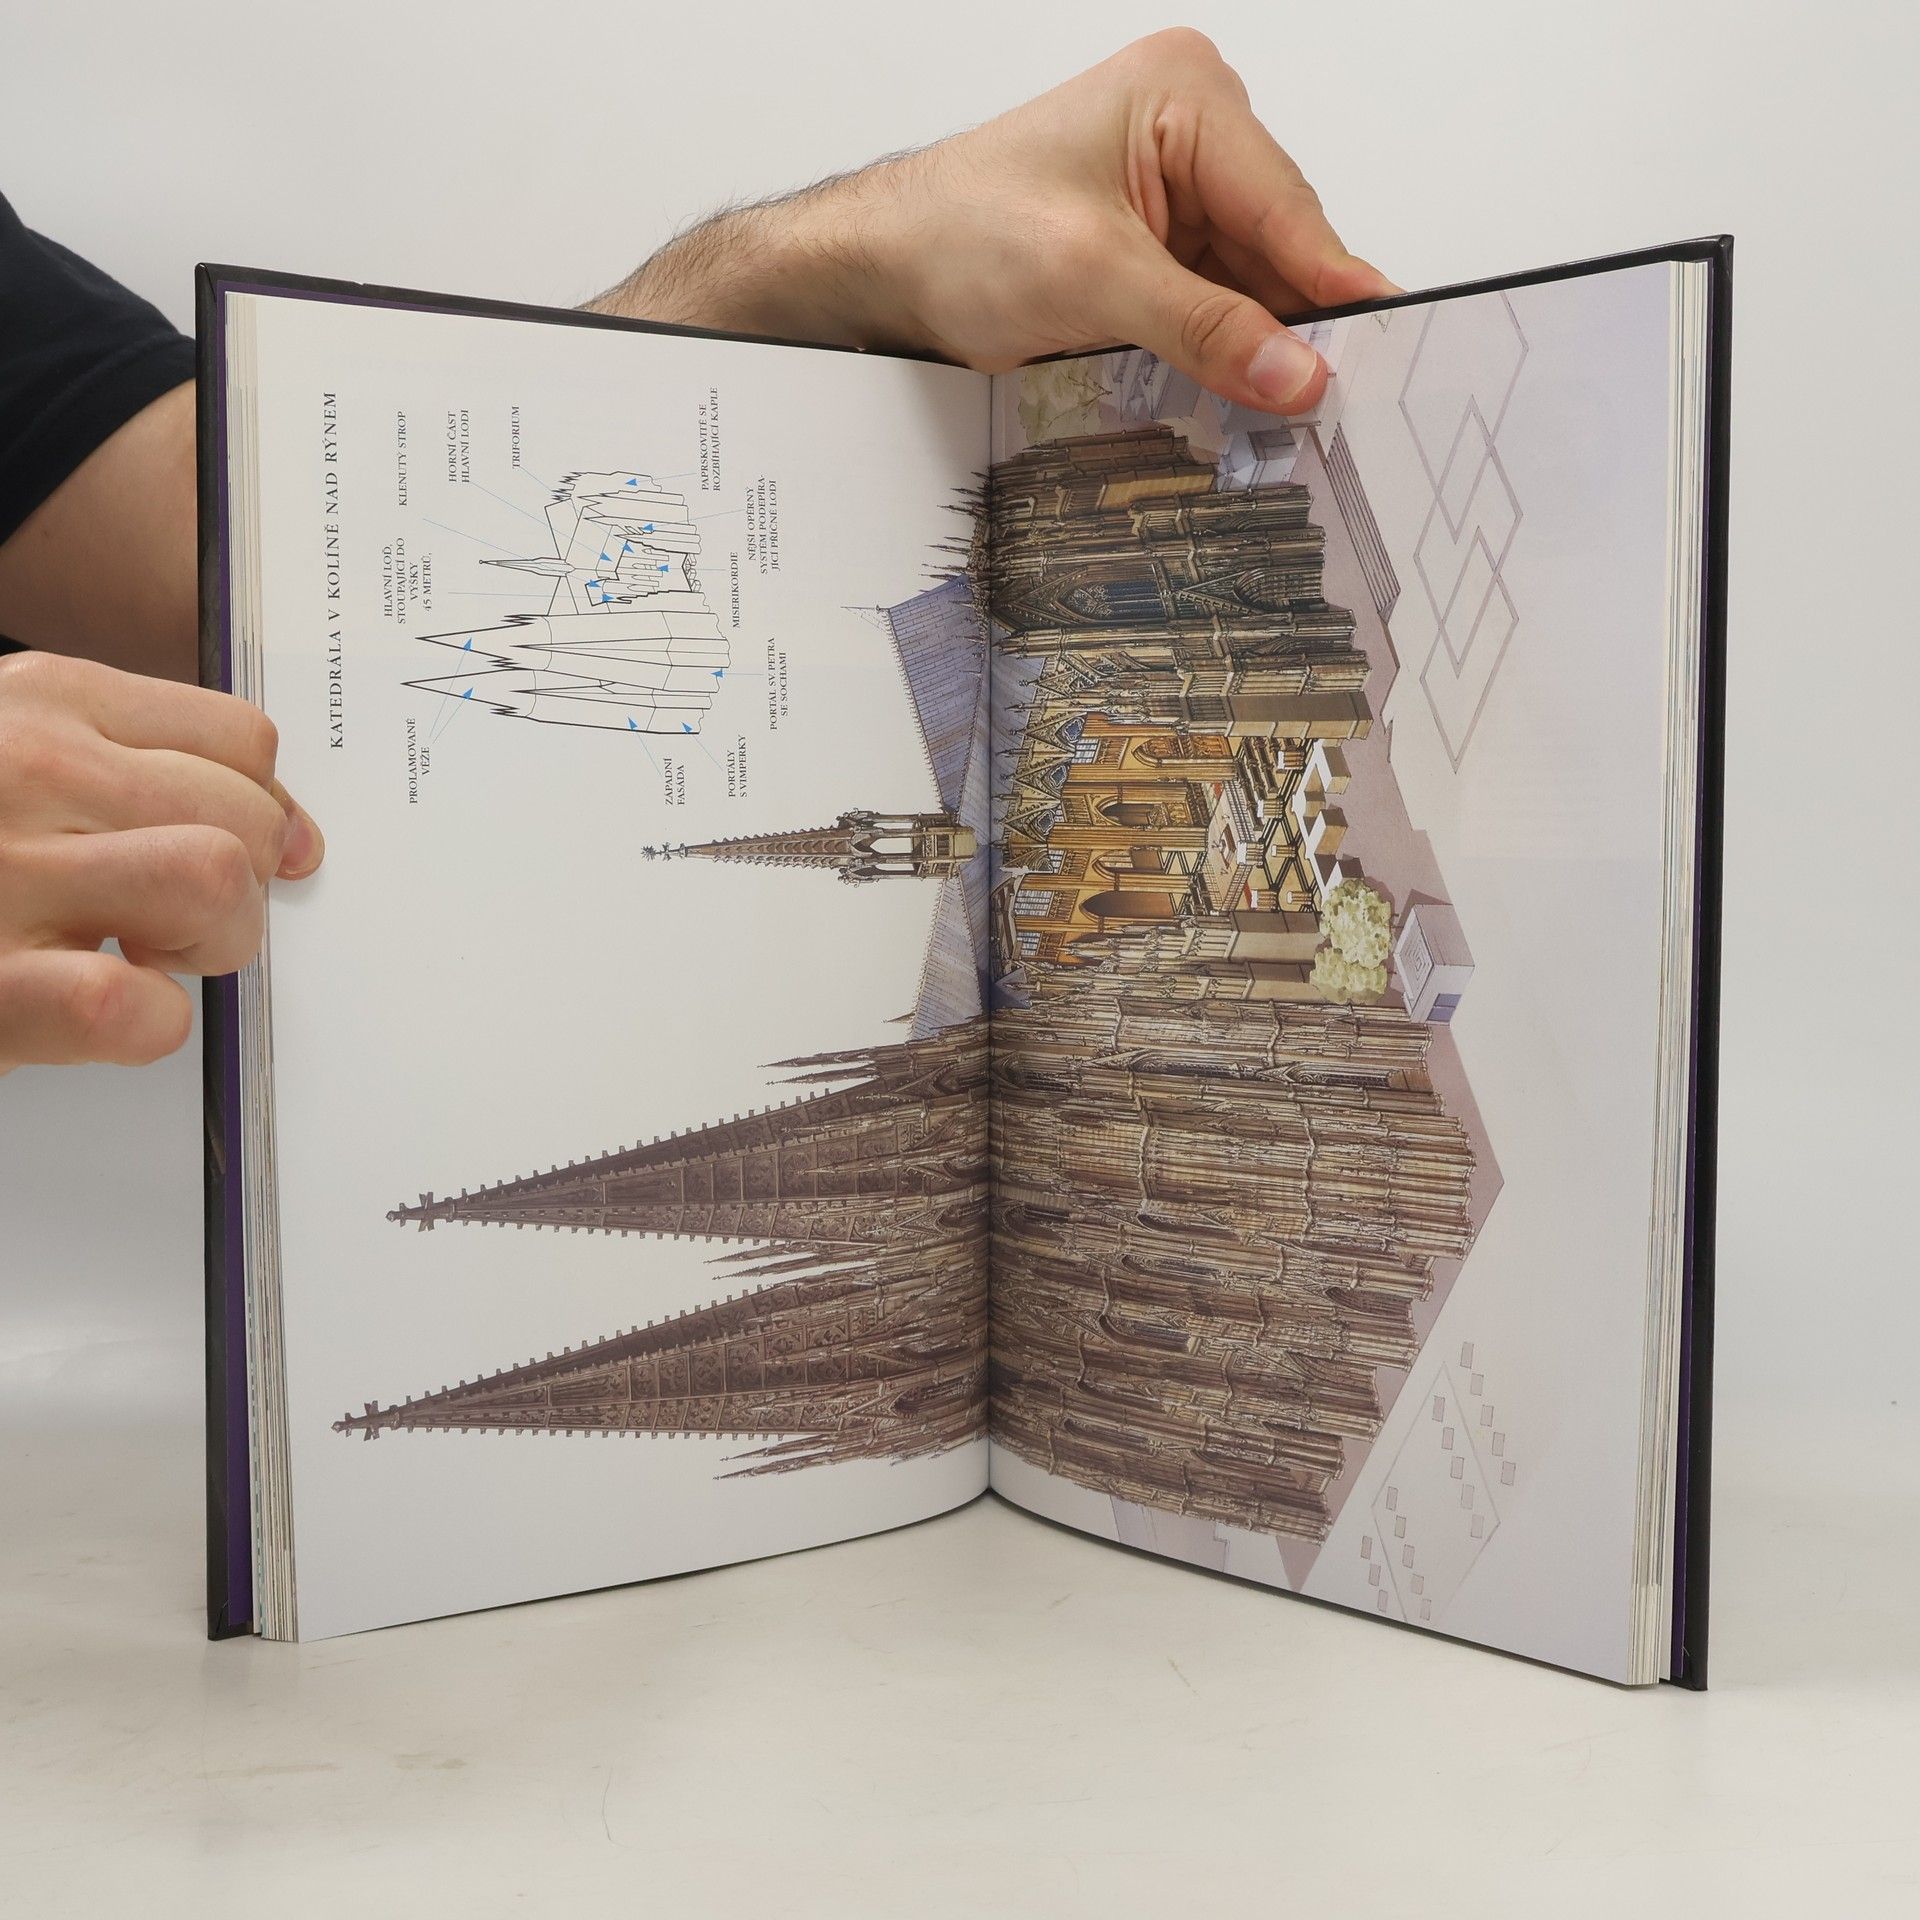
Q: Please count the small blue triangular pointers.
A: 12